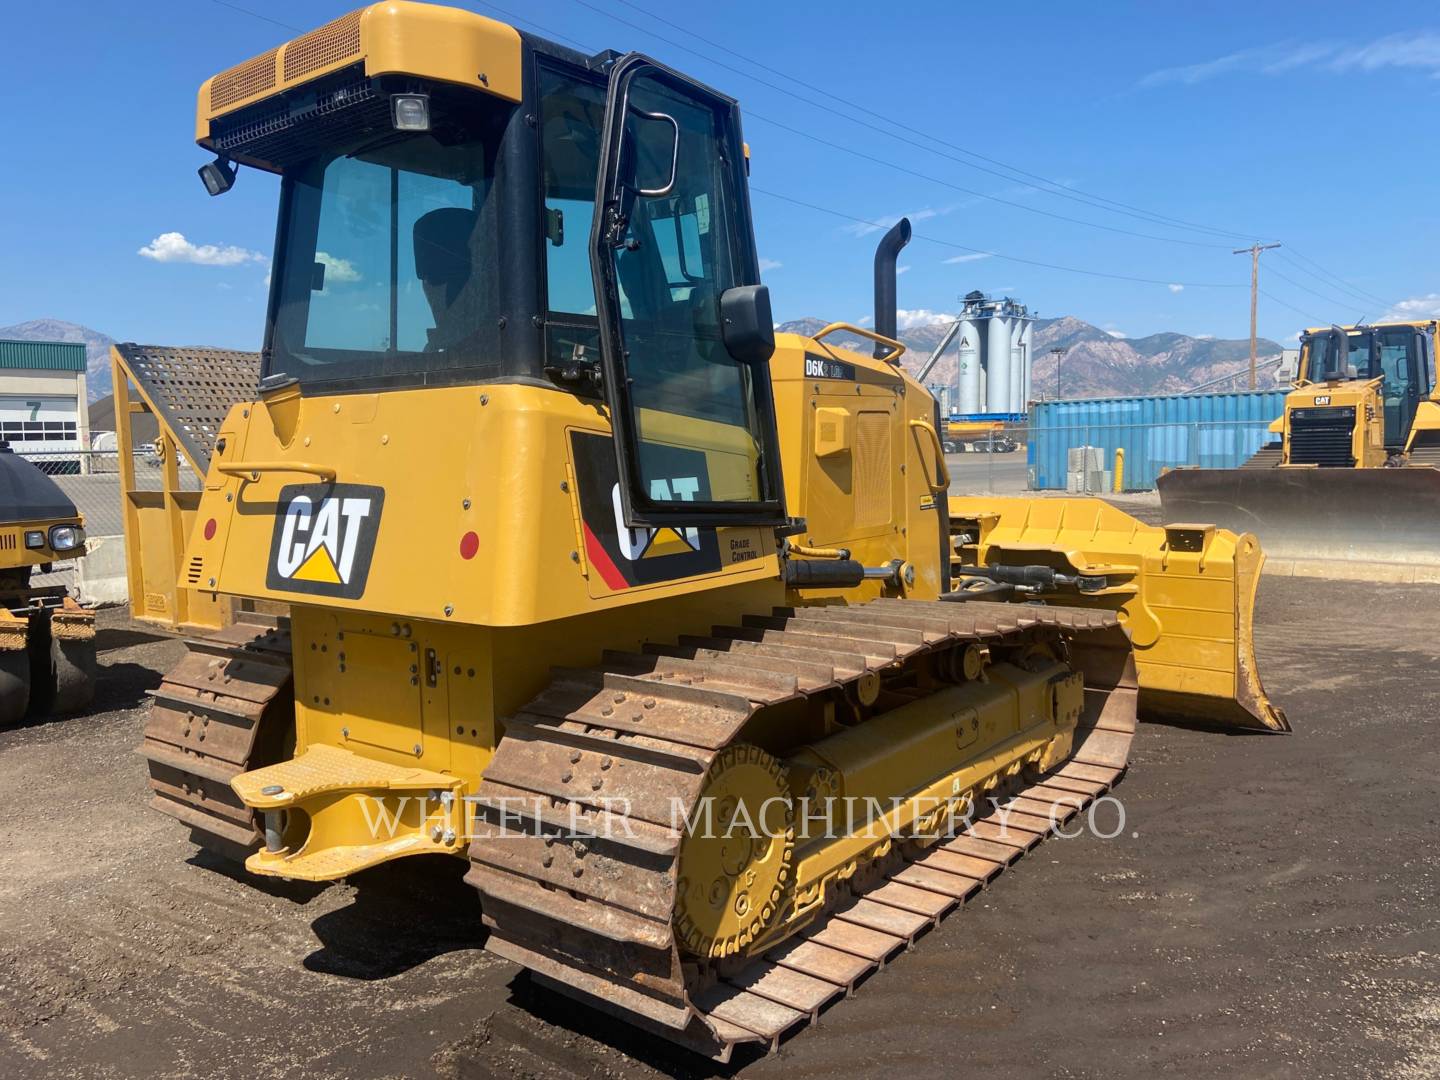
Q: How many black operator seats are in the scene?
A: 1